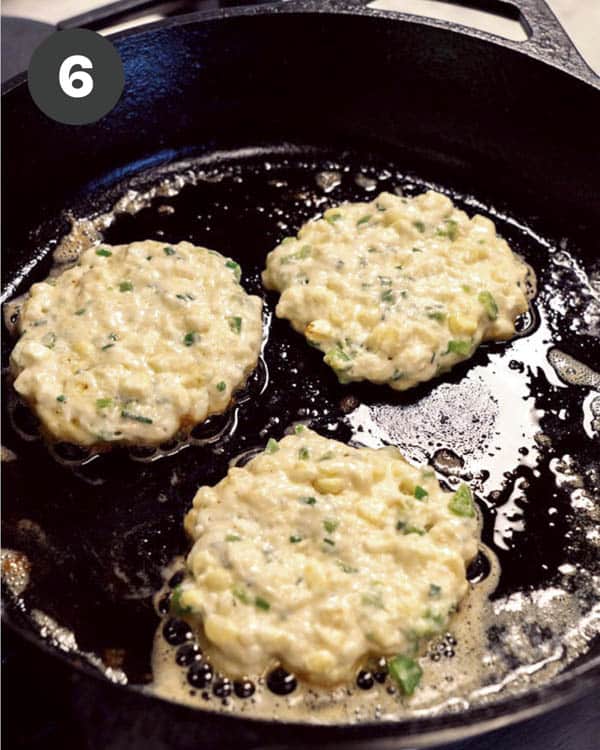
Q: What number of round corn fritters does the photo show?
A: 3